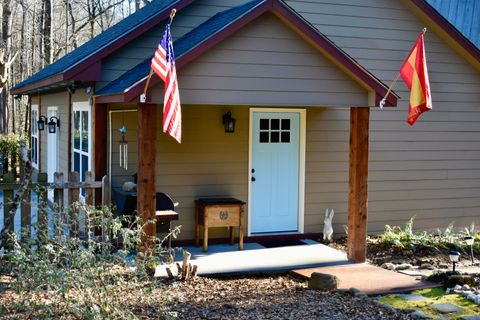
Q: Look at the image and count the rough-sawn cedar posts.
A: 2